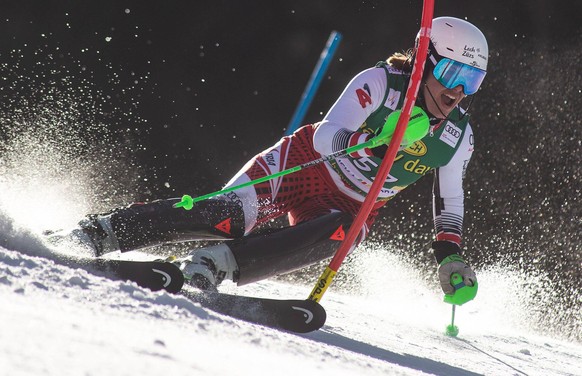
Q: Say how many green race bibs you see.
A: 1